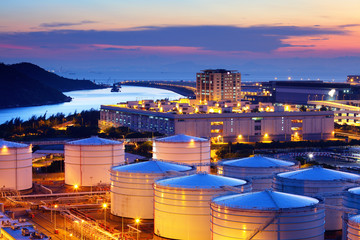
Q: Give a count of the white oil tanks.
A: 10